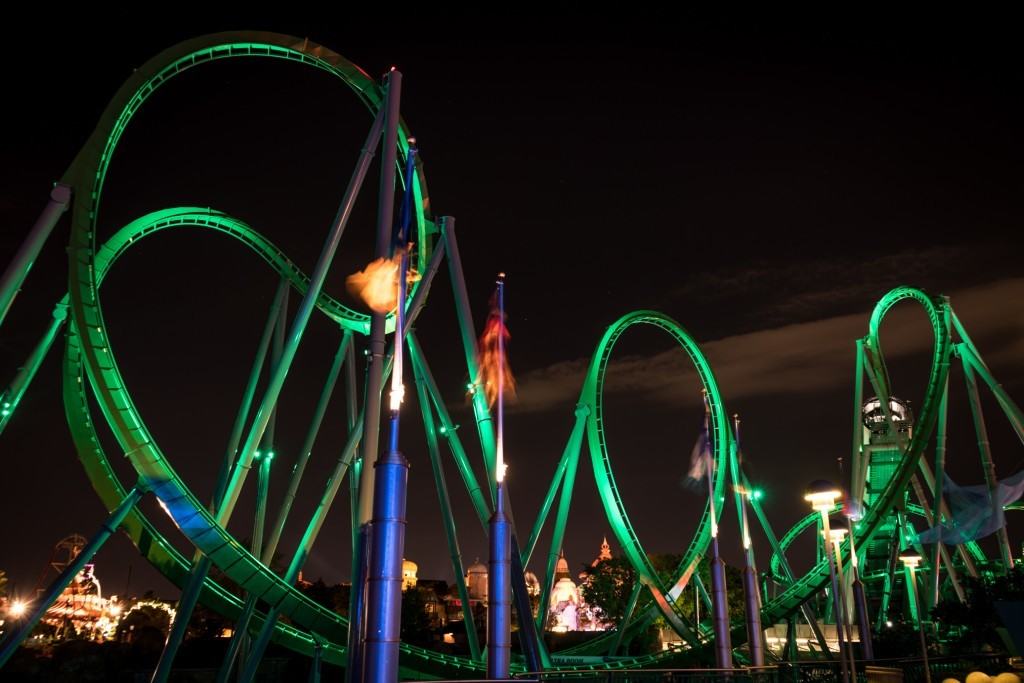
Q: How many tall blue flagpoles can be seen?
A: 5